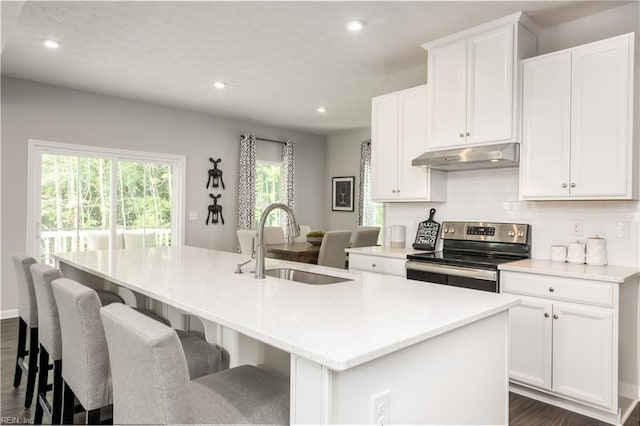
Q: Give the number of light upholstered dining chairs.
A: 5